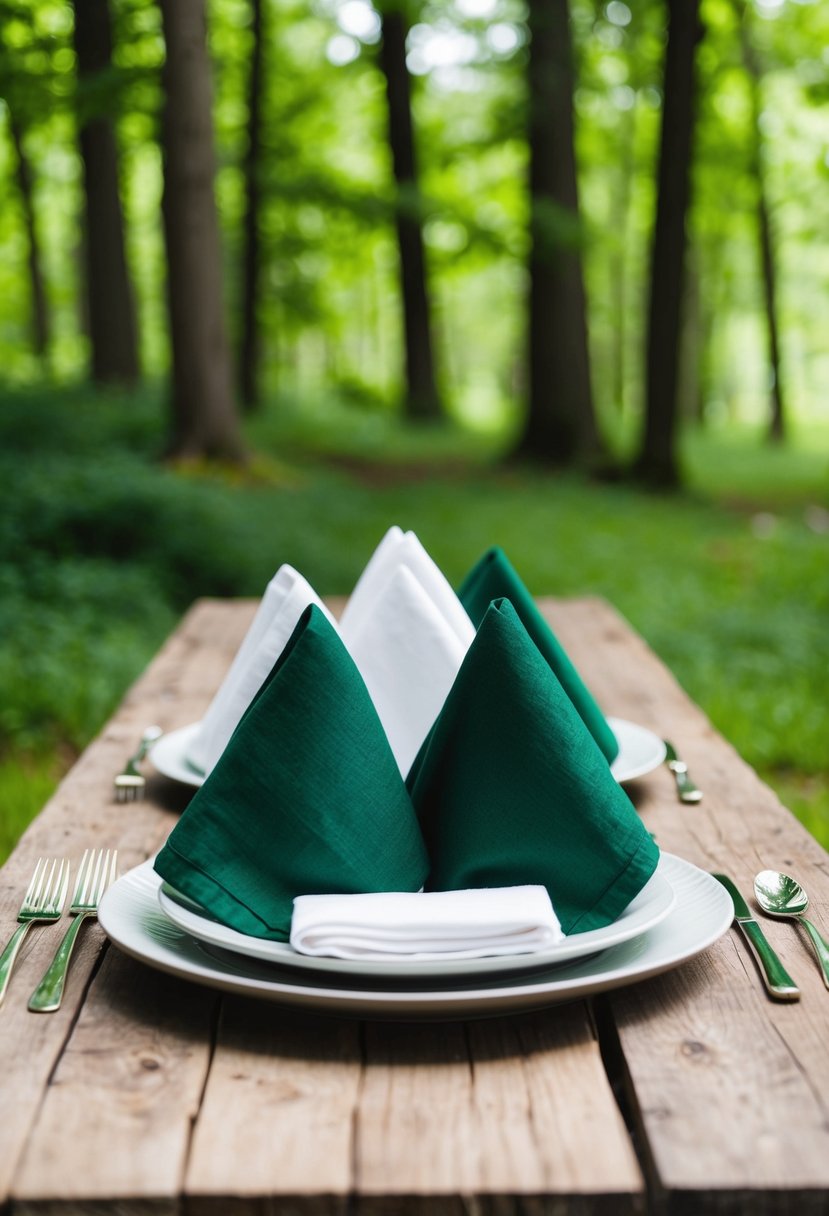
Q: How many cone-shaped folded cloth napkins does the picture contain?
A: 5